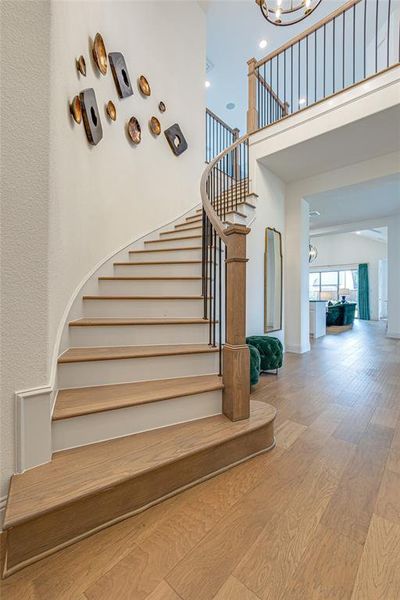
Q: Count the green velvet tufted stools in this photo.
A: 2